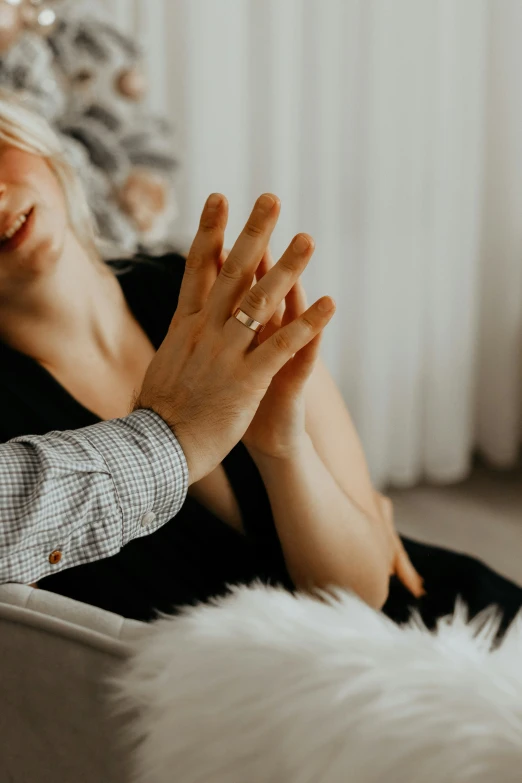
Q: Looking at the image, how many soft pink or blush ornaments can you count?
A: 3